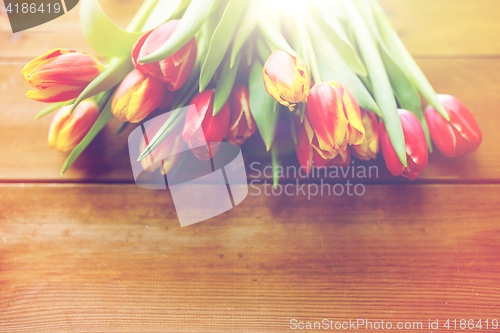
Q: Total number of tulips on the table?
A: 13